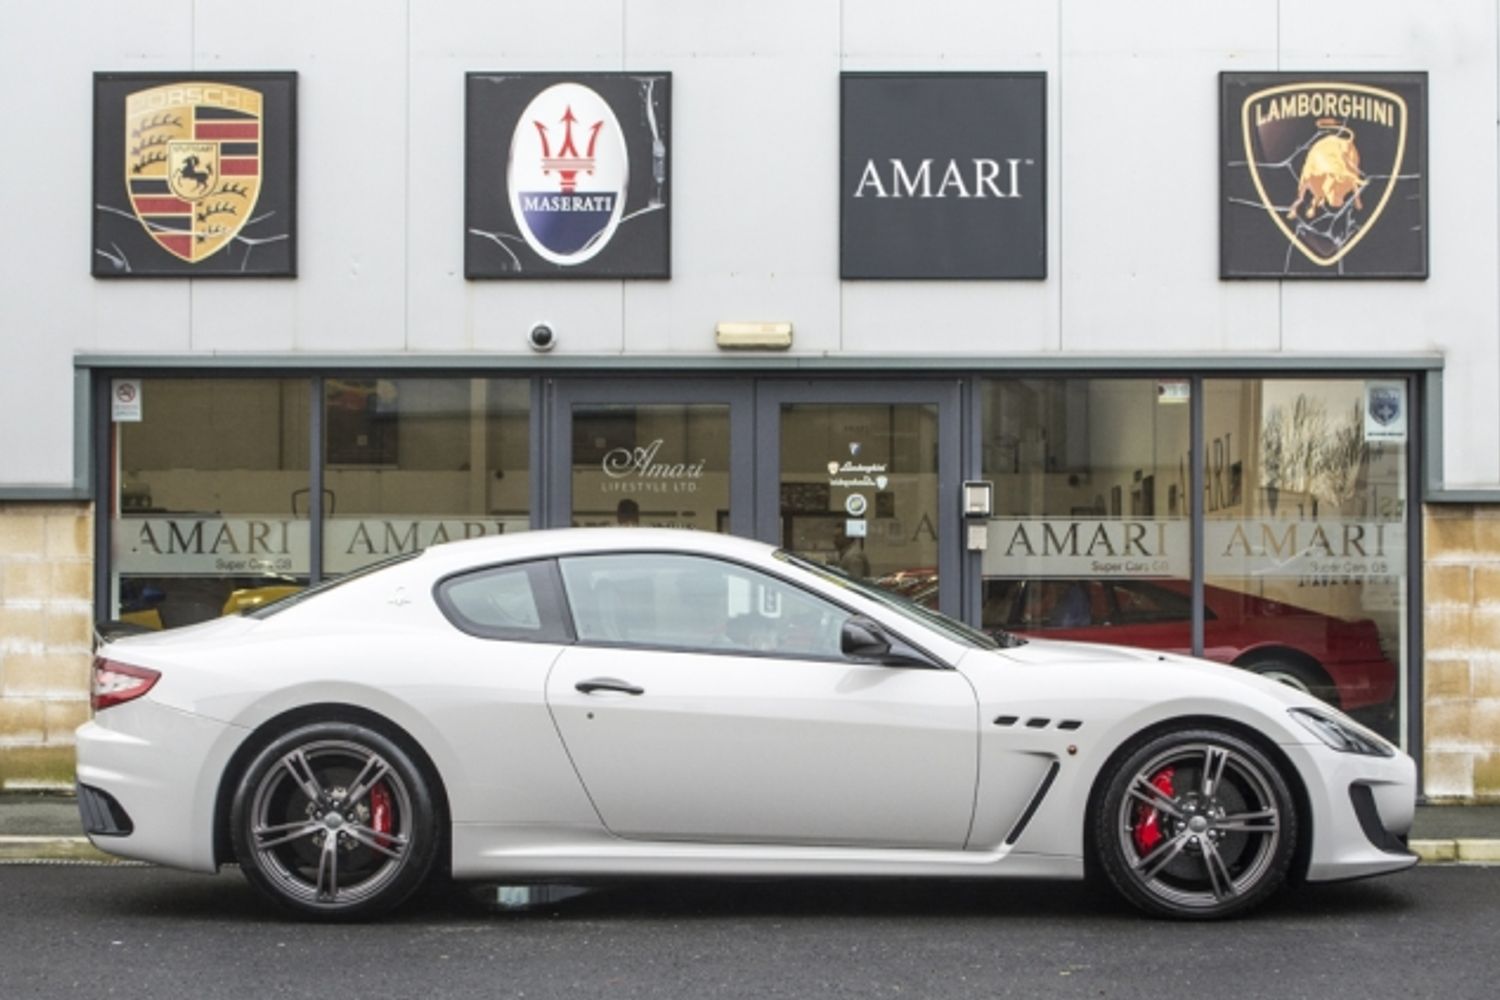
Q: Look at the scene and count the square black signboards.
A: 4